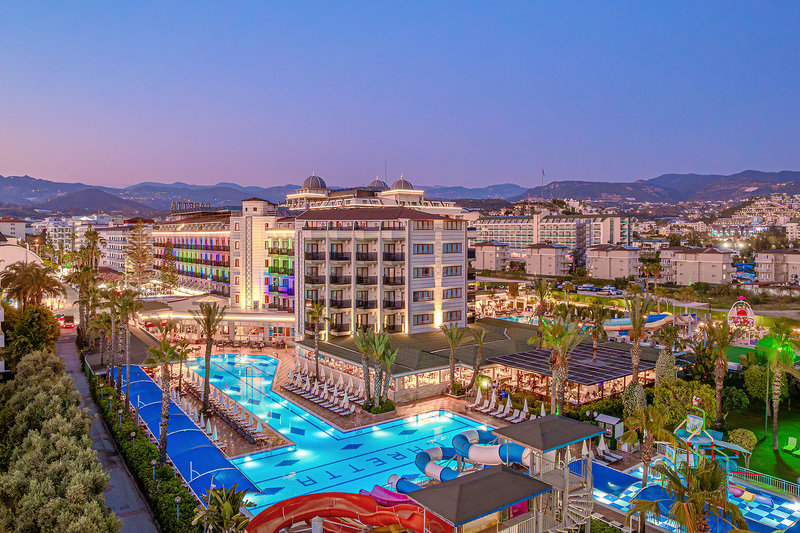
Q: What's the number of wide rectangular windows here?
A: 10